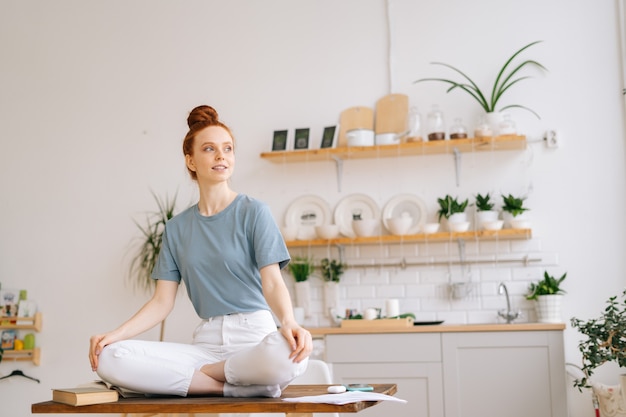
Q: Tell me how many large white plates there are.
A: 3